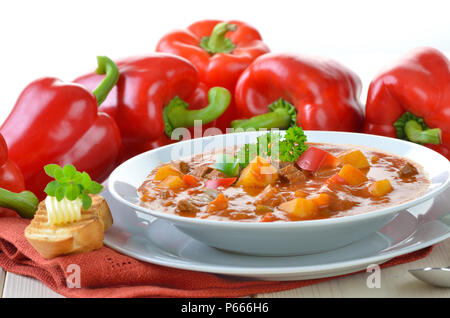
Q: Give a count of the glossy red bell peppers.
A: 6